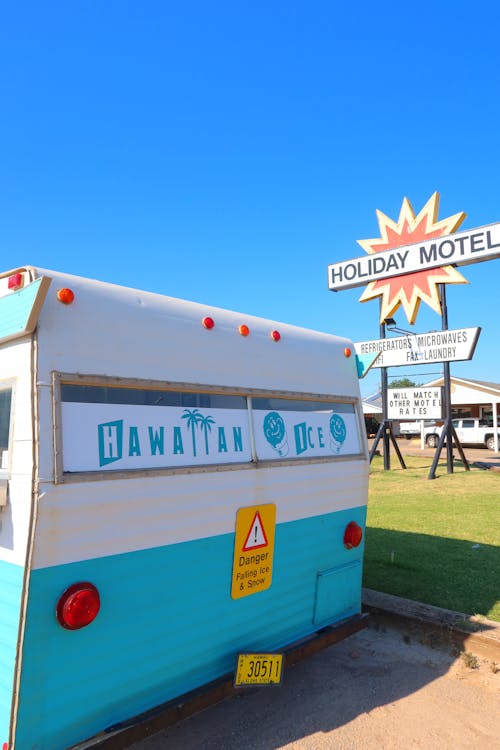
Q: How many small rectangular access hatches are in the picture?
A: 1